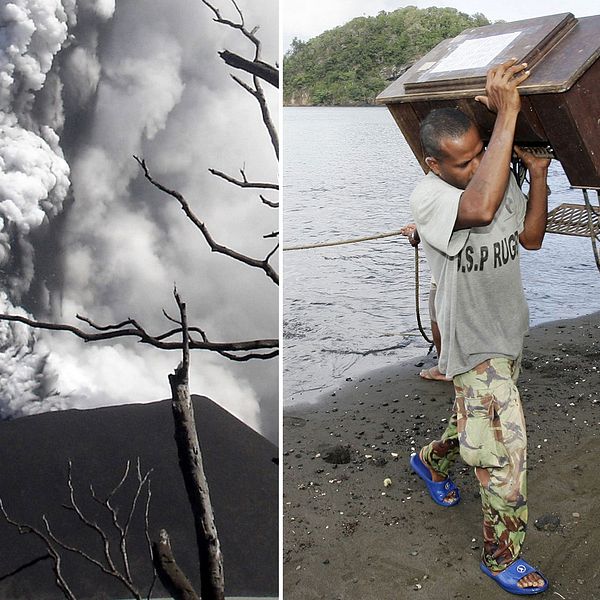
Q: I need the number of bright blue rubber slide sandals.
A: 2